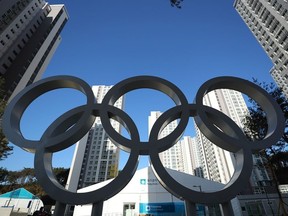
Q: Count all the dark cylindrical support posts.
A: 4